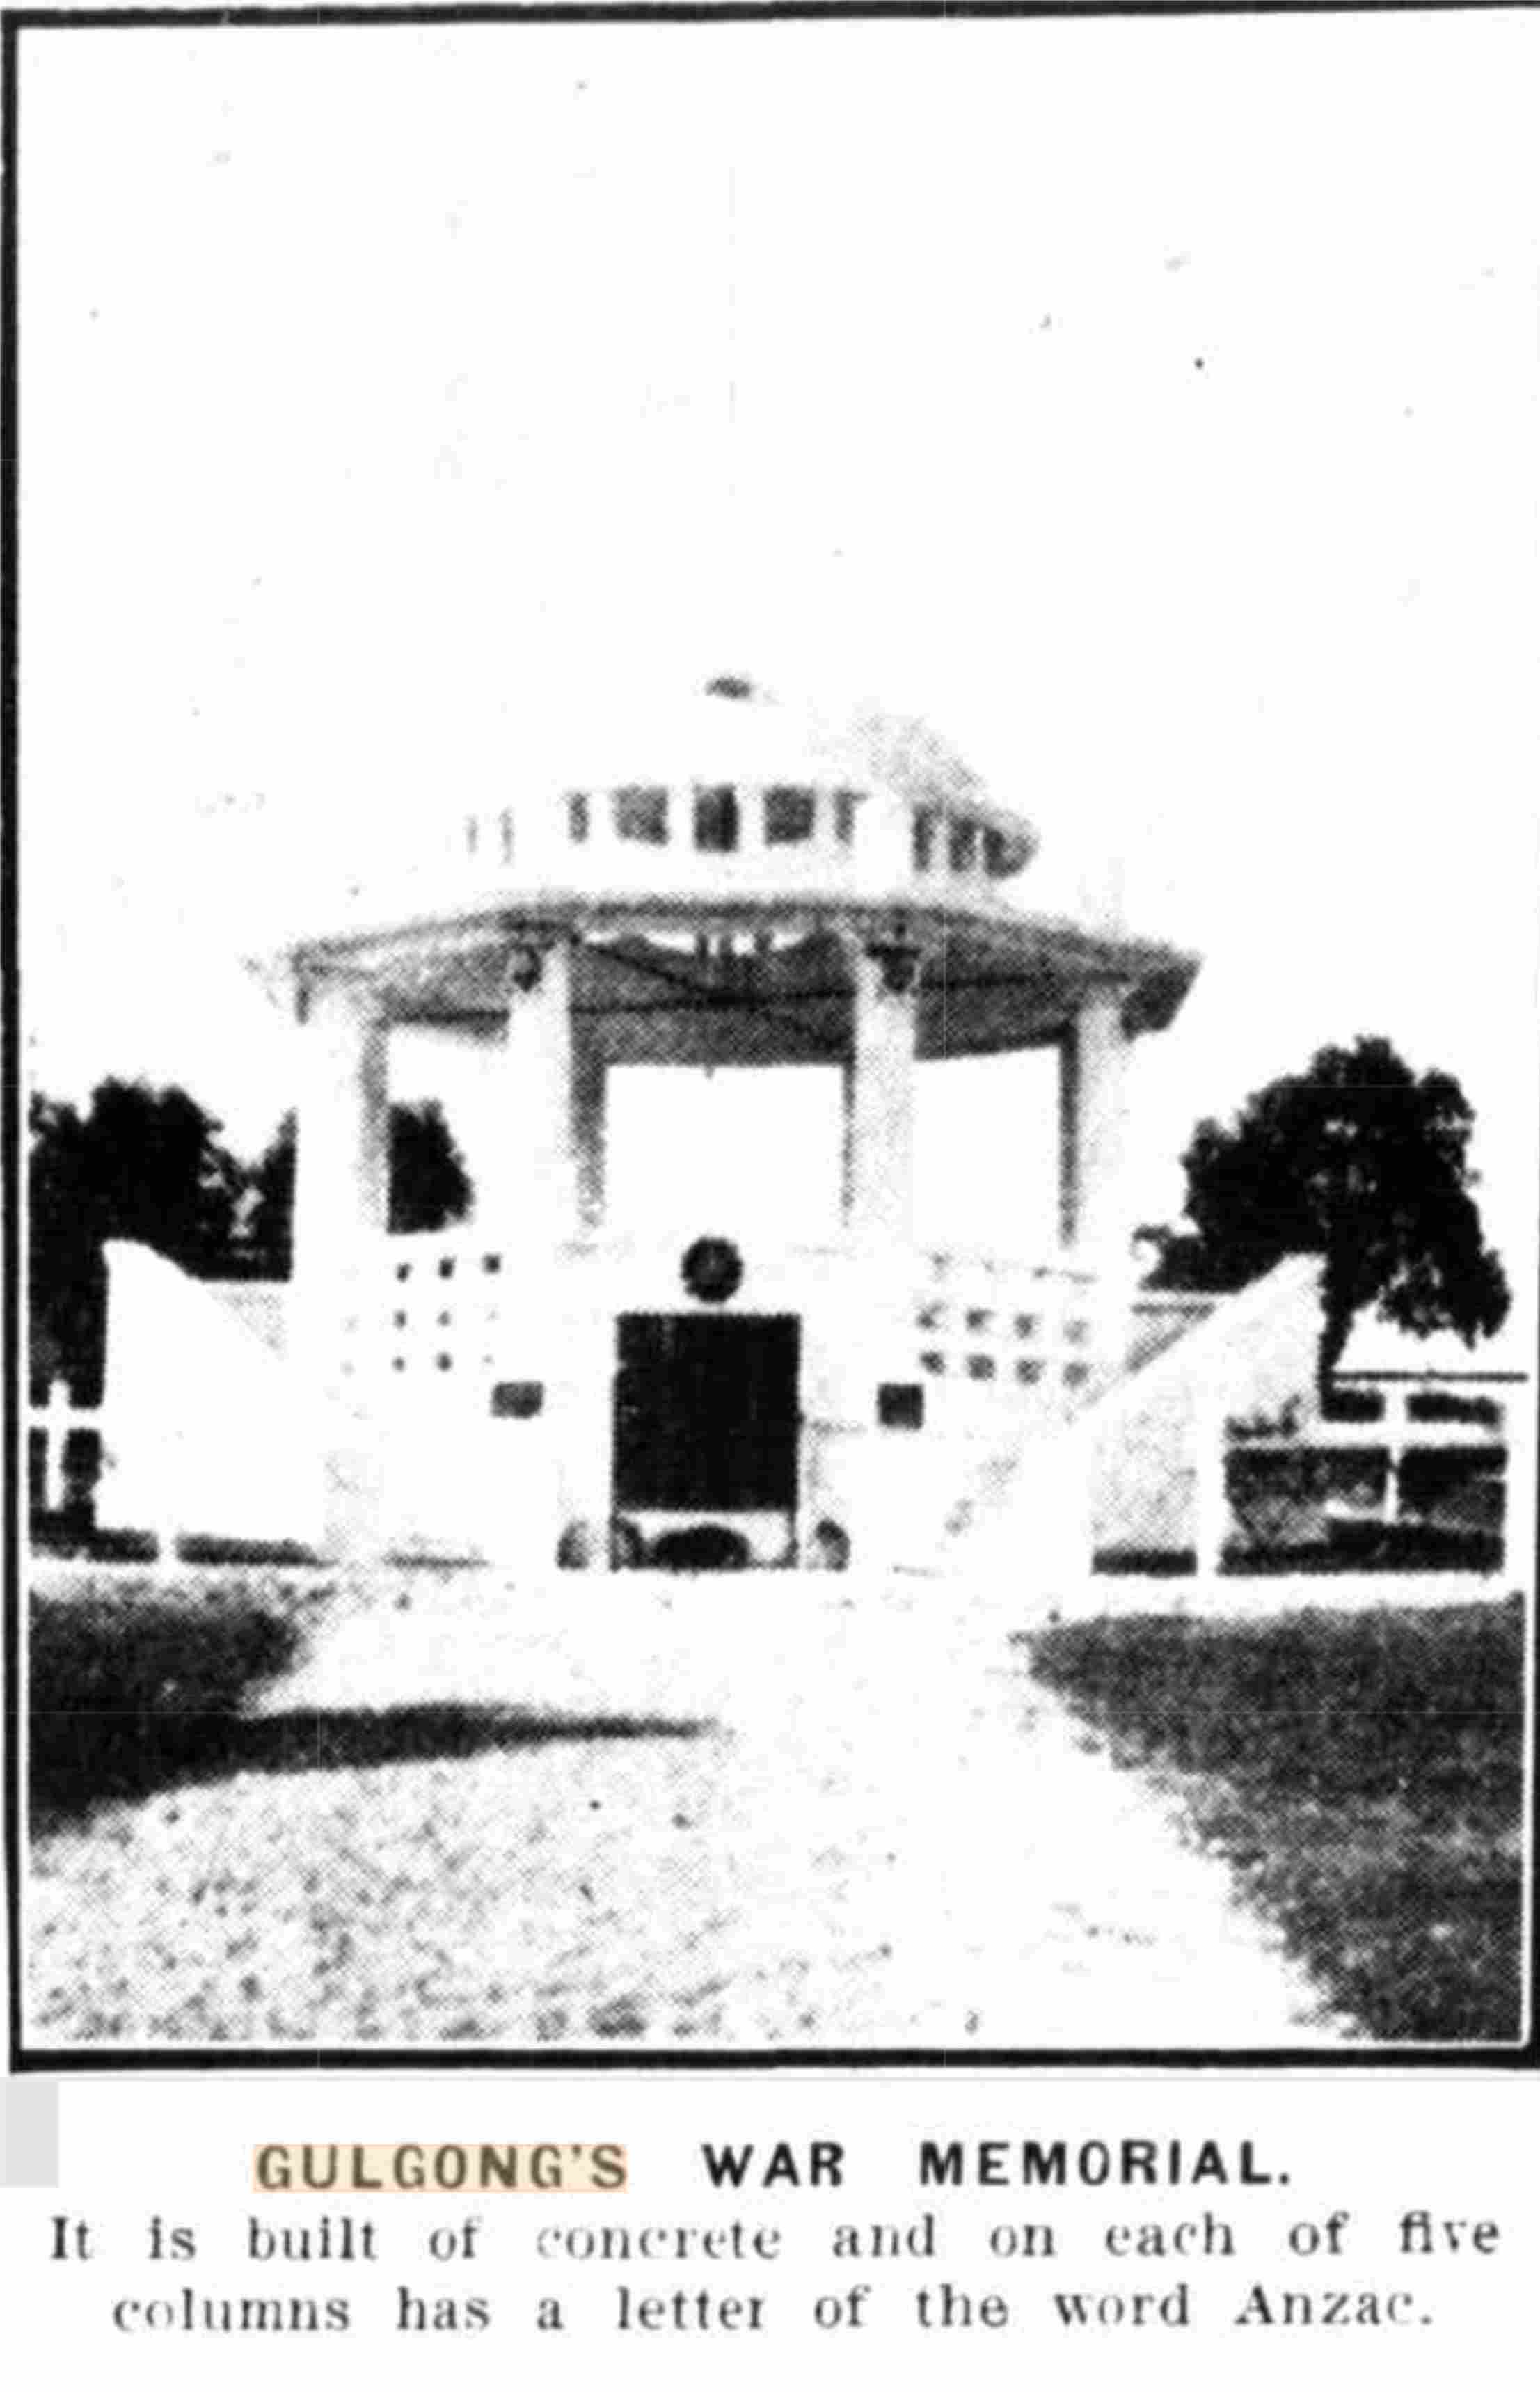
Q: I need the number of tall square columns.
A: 4